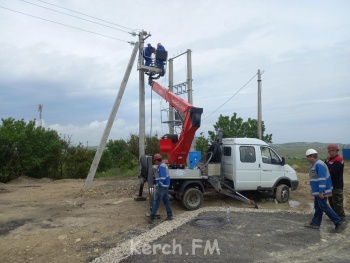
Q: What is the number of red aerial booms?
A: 1